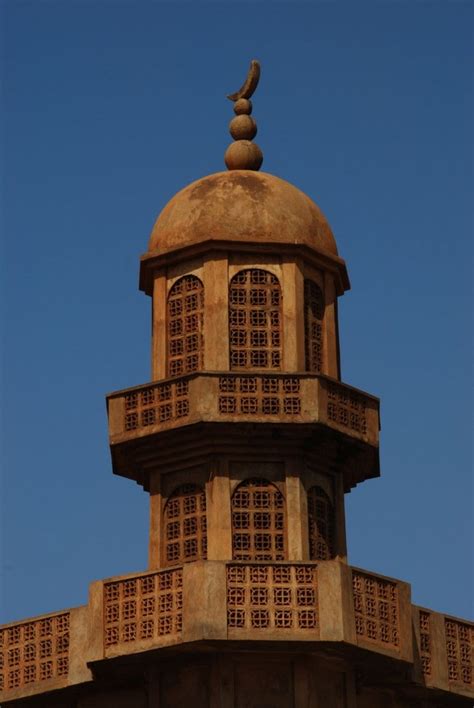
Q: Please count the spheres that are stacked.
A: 3